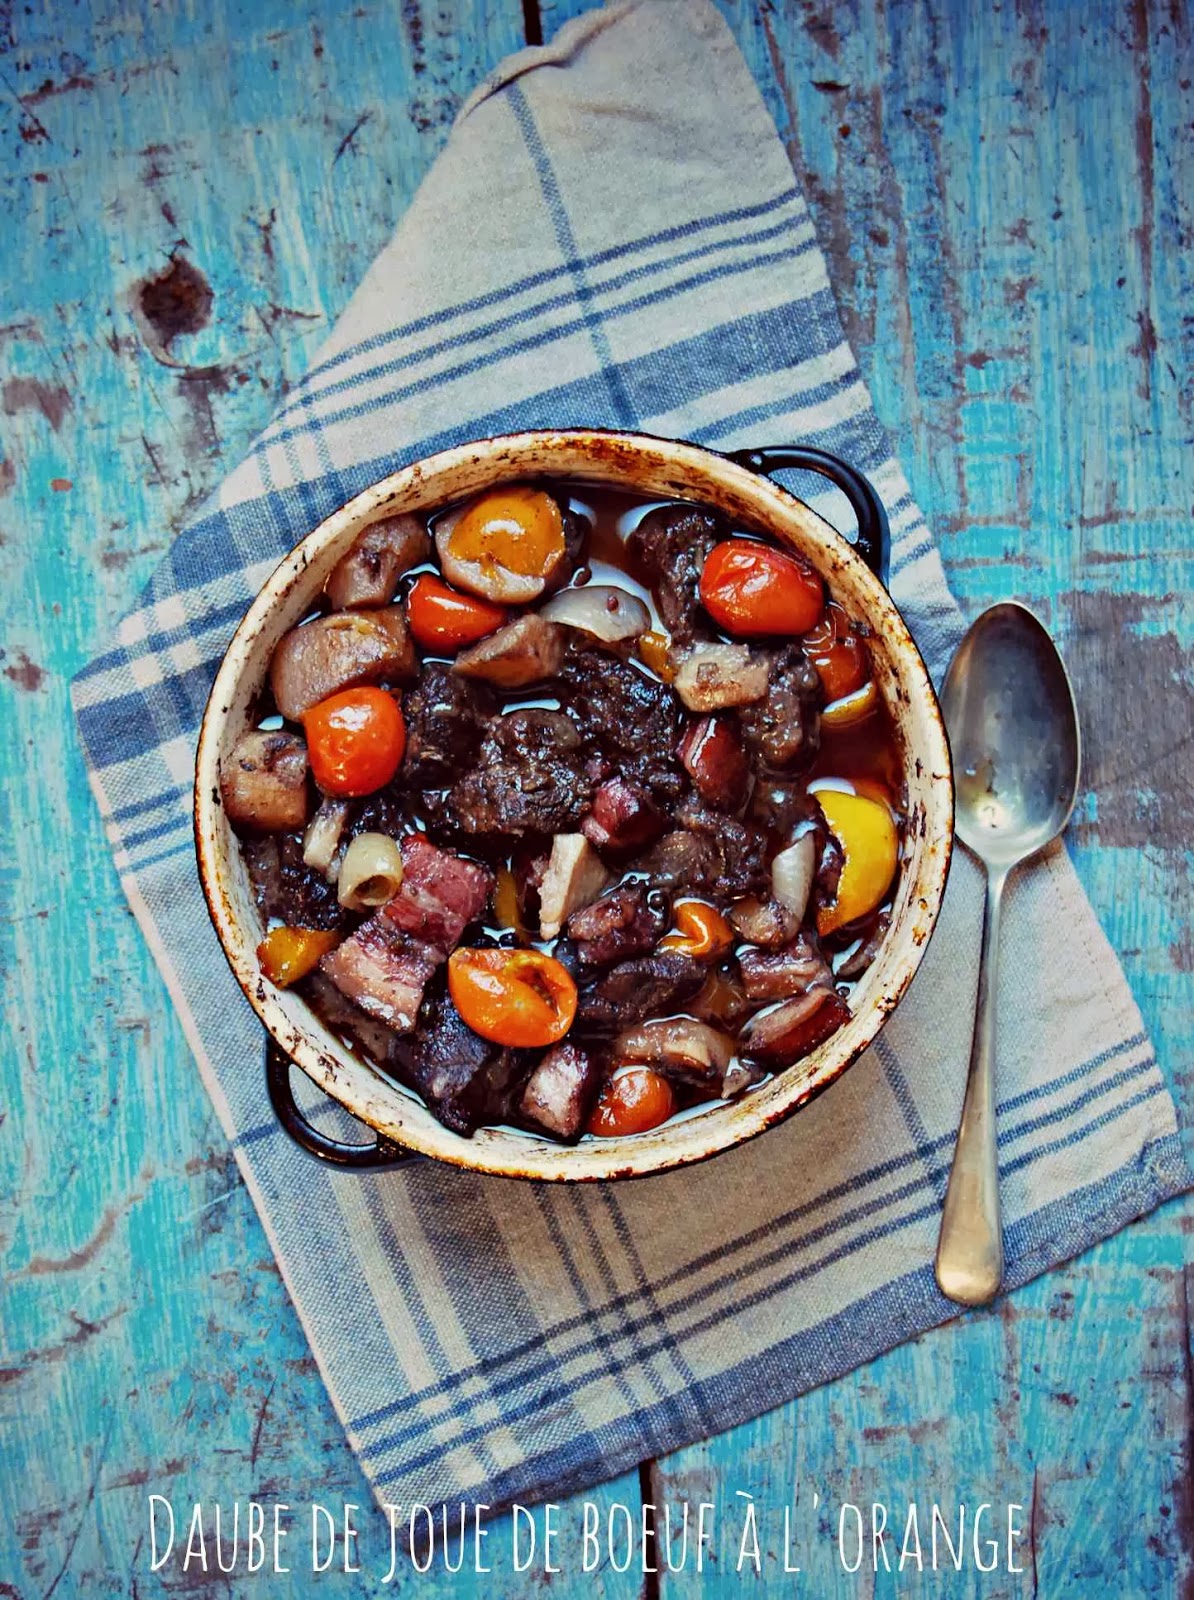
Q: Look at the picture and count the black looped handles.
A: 2